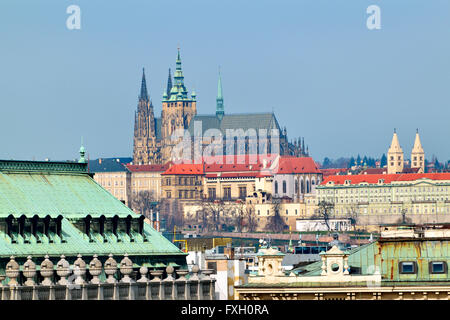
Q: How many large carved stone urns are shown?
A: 8